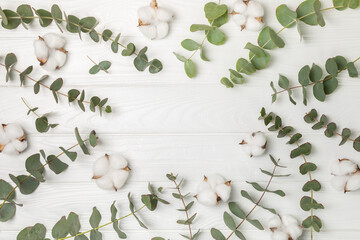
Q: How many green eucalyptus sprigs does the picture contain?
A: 13